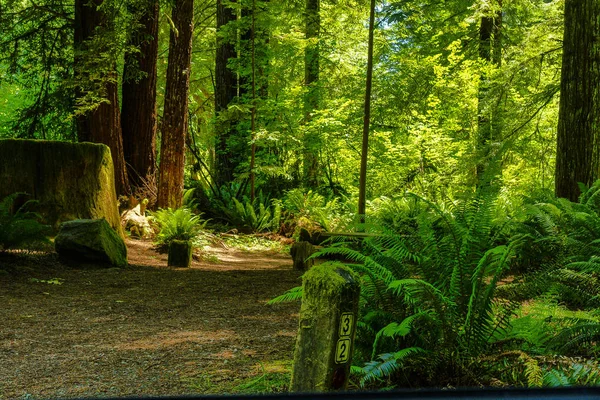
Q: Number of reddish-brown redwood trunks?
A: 3